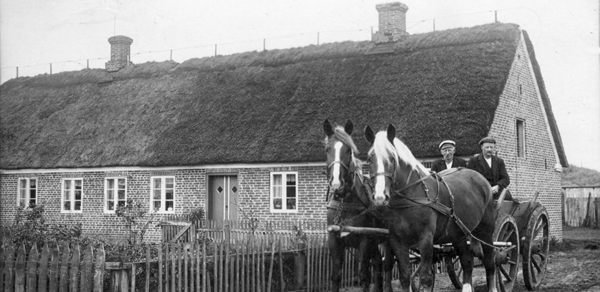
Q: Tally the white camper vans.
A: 0